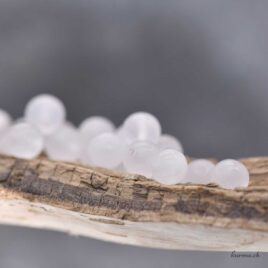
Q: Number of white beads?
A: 12